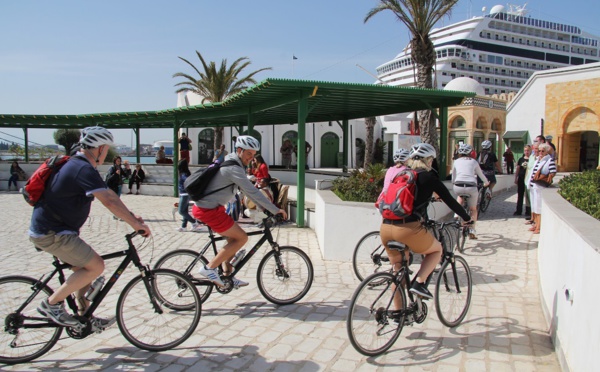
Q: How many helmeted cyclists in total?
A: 6